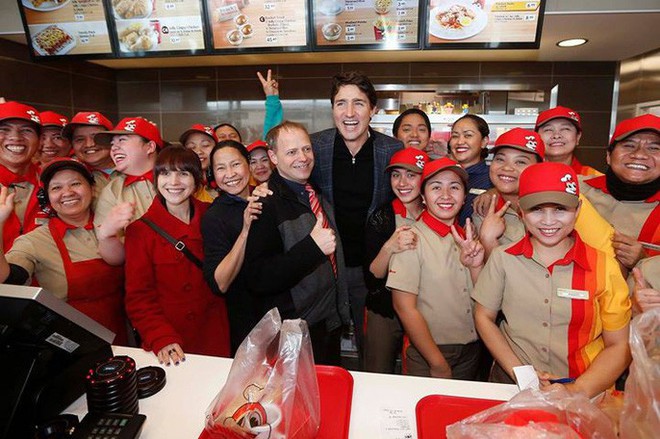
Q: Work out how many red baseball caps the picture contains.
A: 13